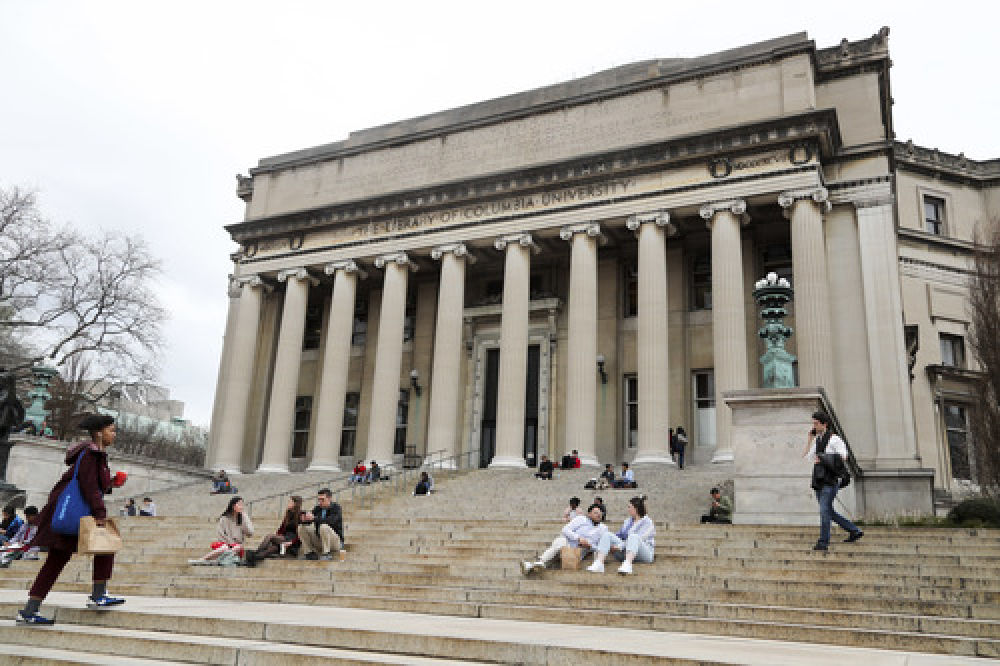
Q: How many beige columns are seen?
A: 10